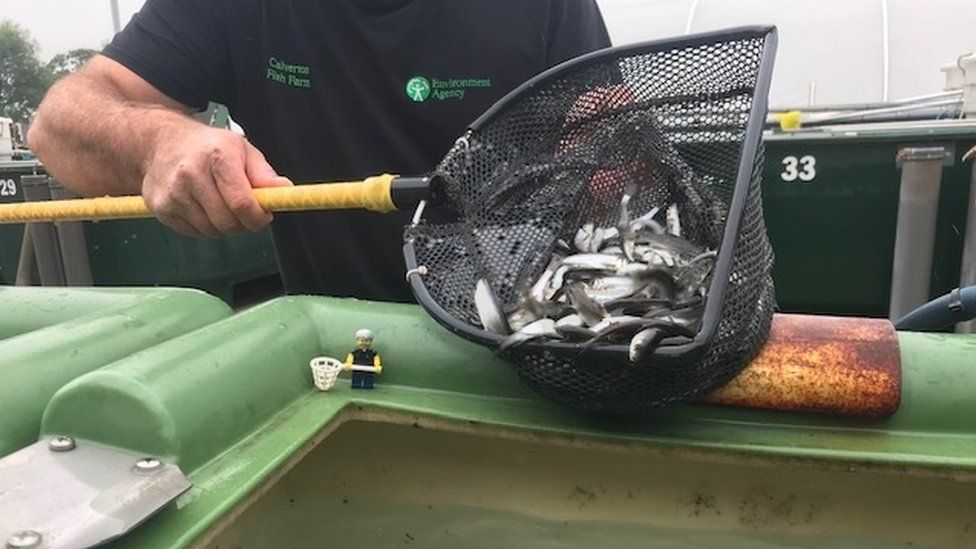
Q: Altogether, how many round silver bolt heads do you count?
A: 3